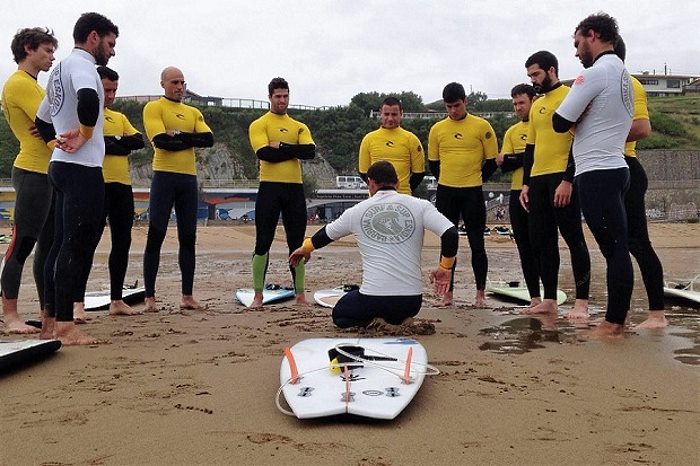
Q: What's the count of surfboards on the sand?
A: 7